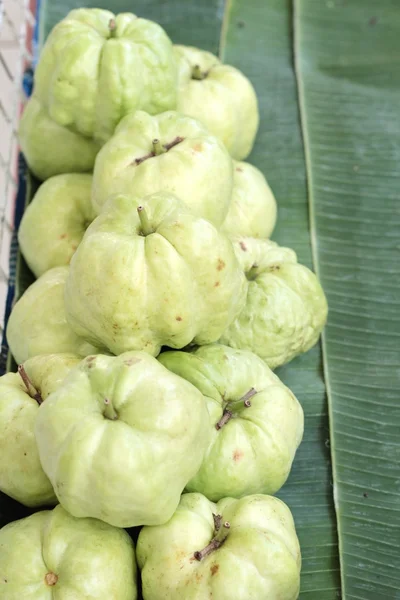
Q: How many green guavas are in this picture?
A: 14